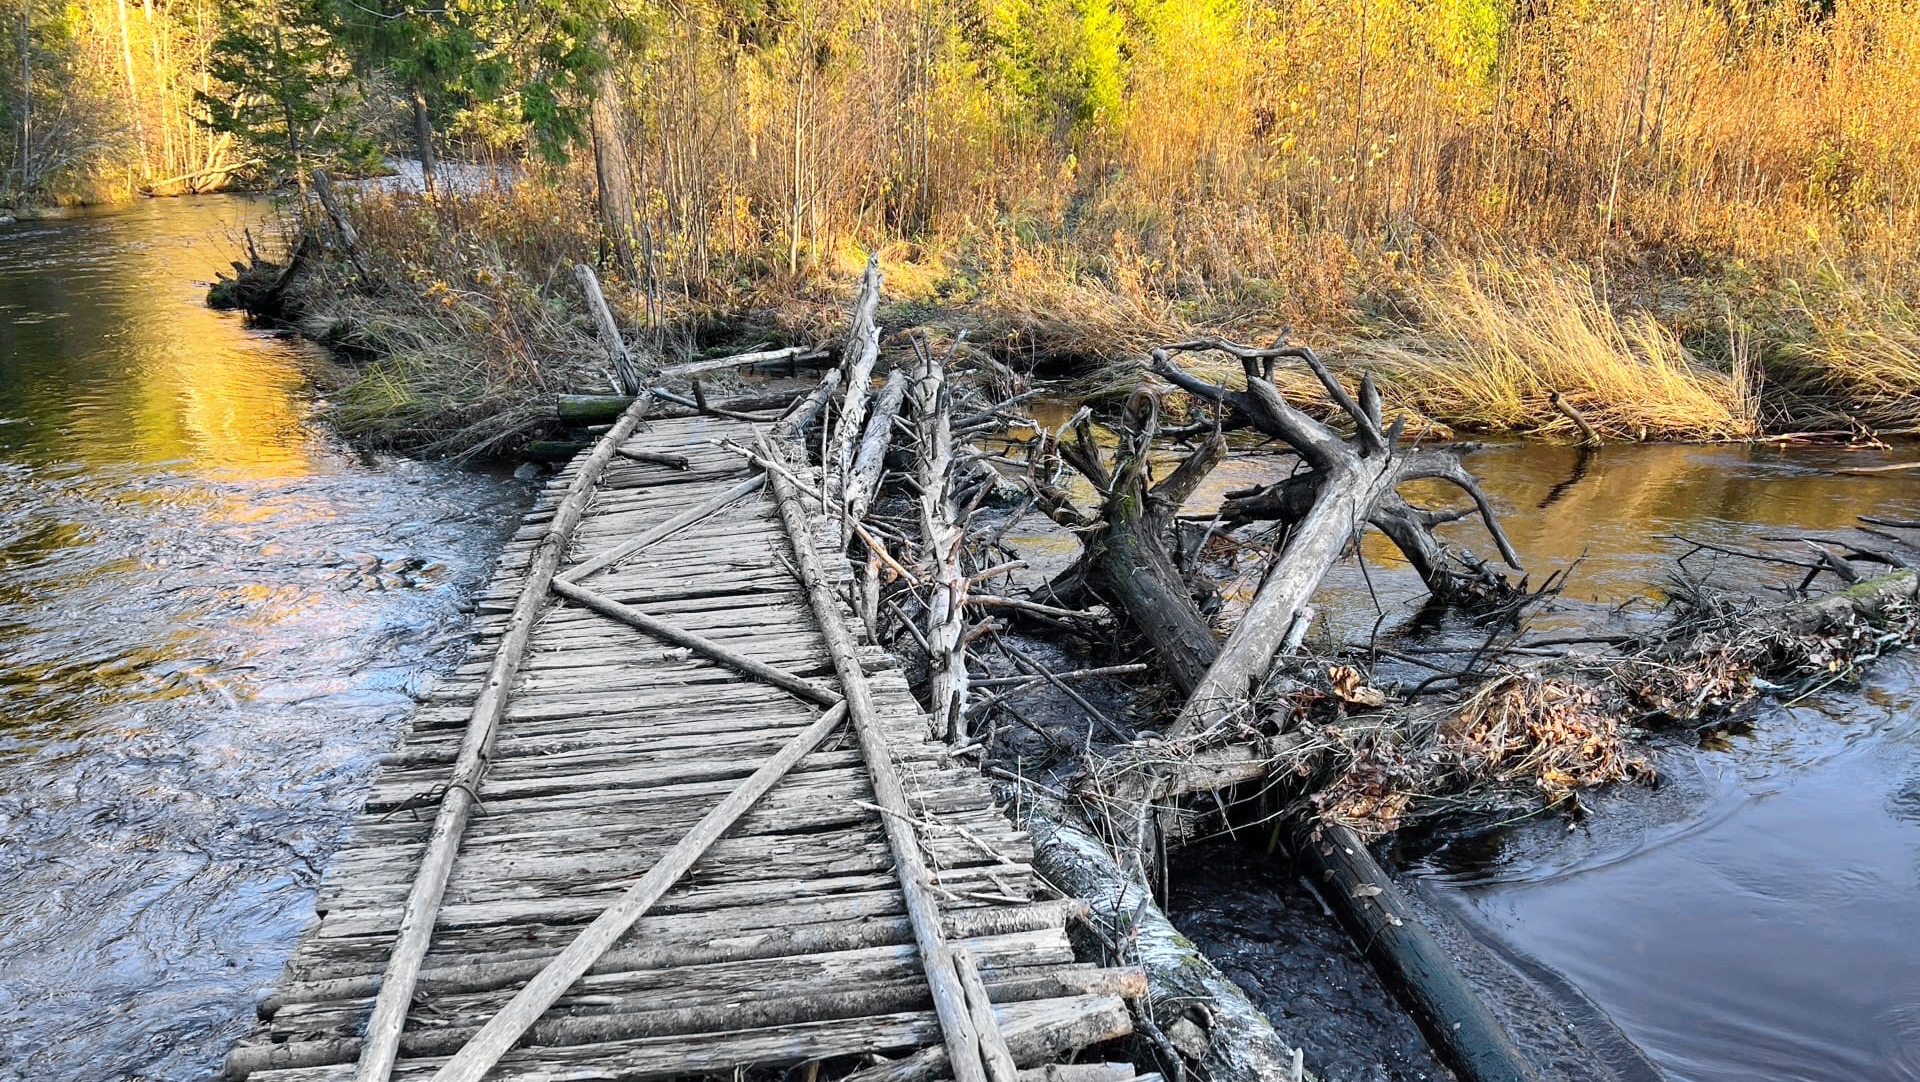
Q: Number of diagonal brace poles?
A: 3